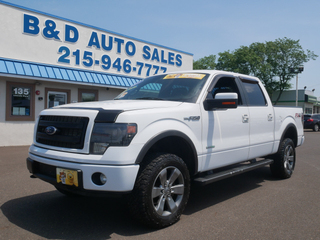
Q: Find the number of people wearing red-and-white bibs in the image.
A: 0